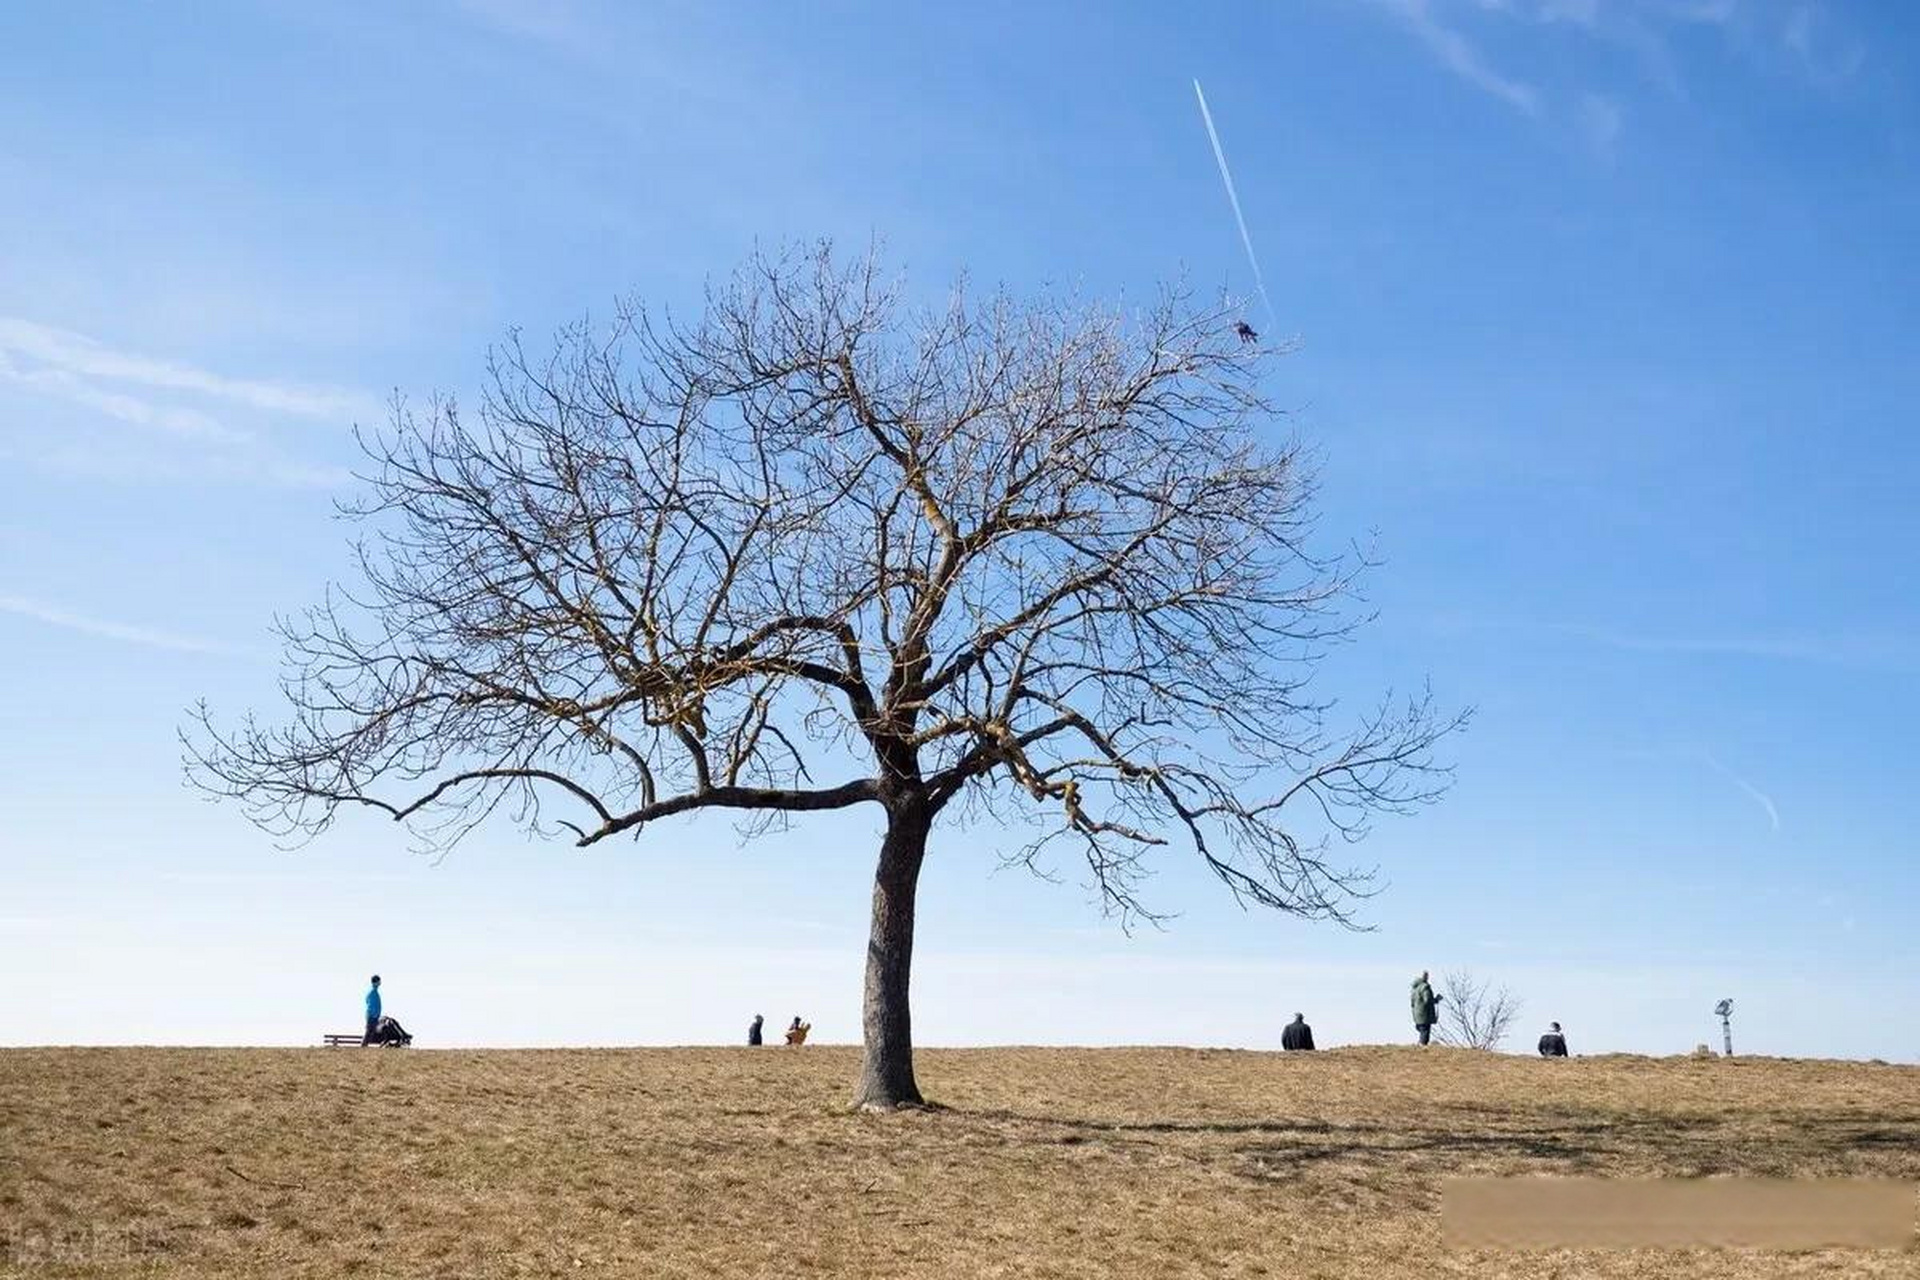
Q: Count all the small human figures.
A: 6